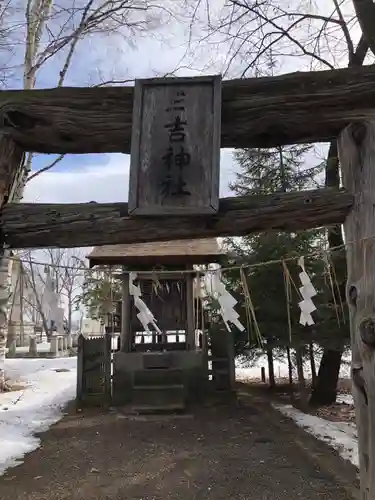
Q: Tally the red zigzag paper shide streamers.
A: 0